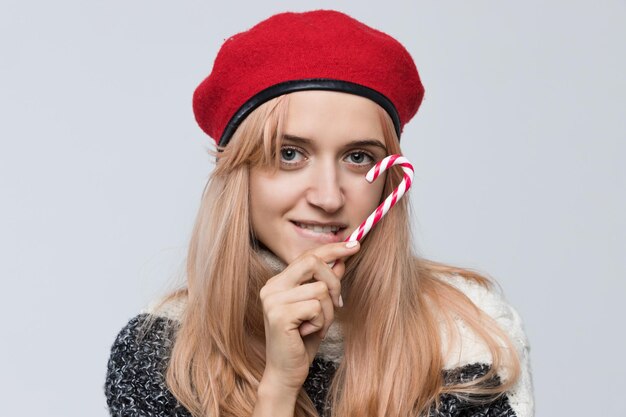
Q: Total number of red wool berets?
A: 1